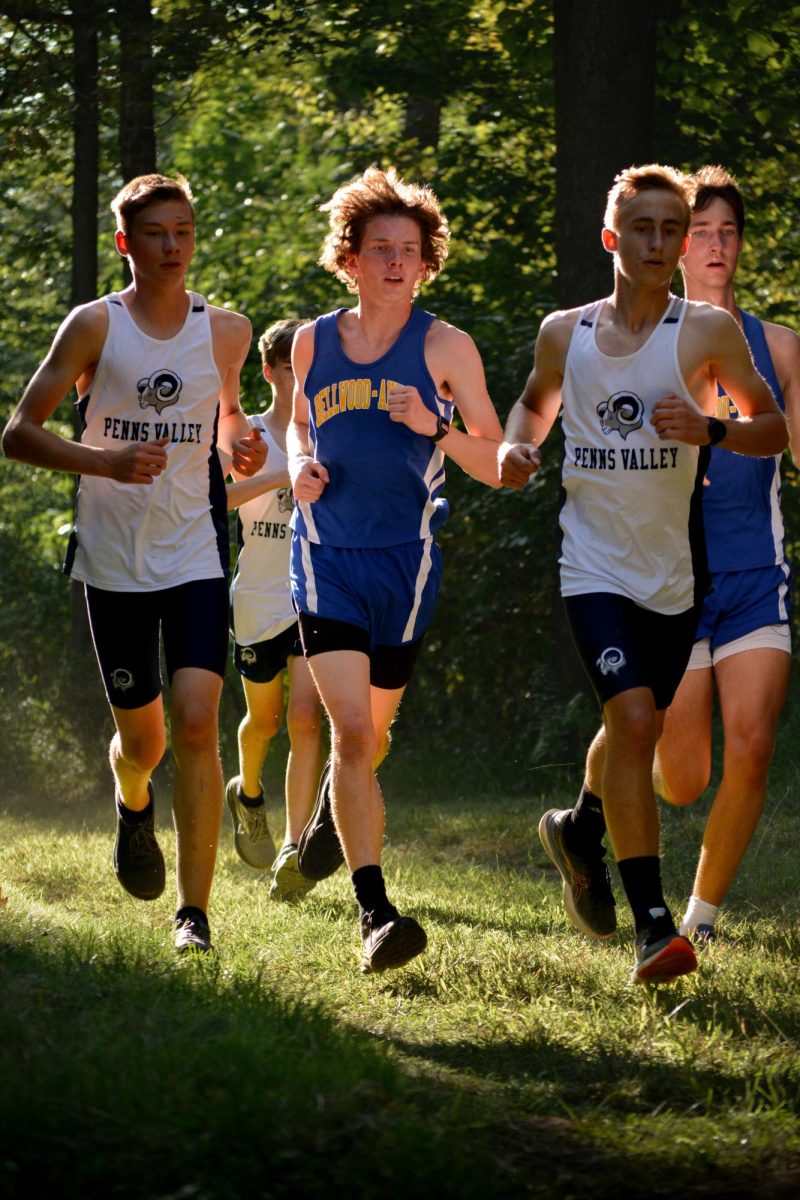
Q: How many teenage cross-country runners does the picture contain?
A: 5